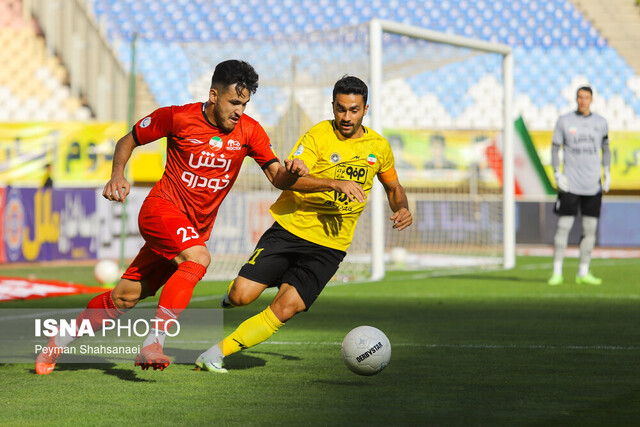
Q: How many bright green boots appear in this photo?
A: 2